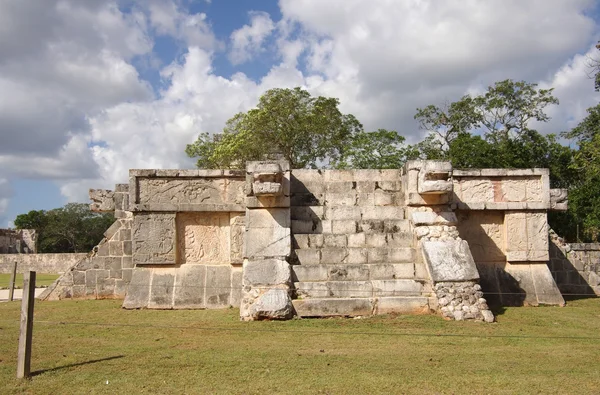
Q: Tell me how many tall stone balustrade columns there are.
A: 2